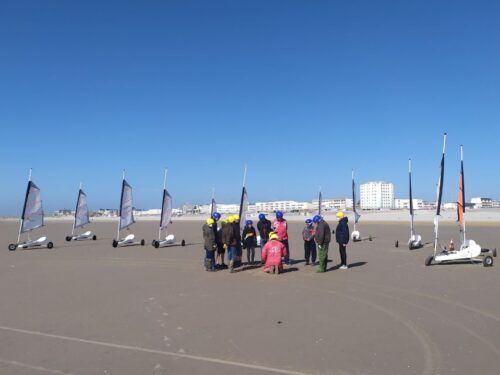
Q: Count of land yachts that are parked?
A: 11